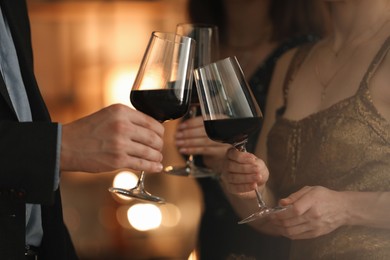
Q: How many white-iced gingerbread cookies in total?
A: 0